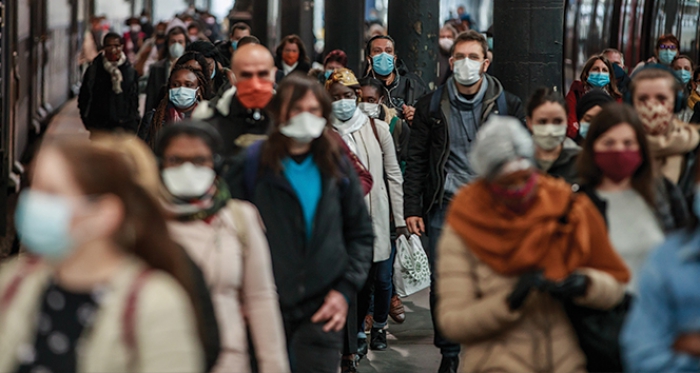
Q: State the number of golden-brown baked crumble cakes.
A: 0